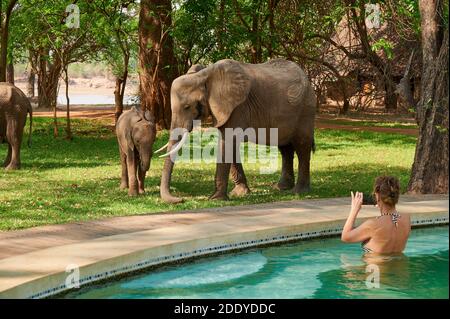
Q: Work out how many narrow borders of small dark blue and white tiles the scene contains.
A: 1